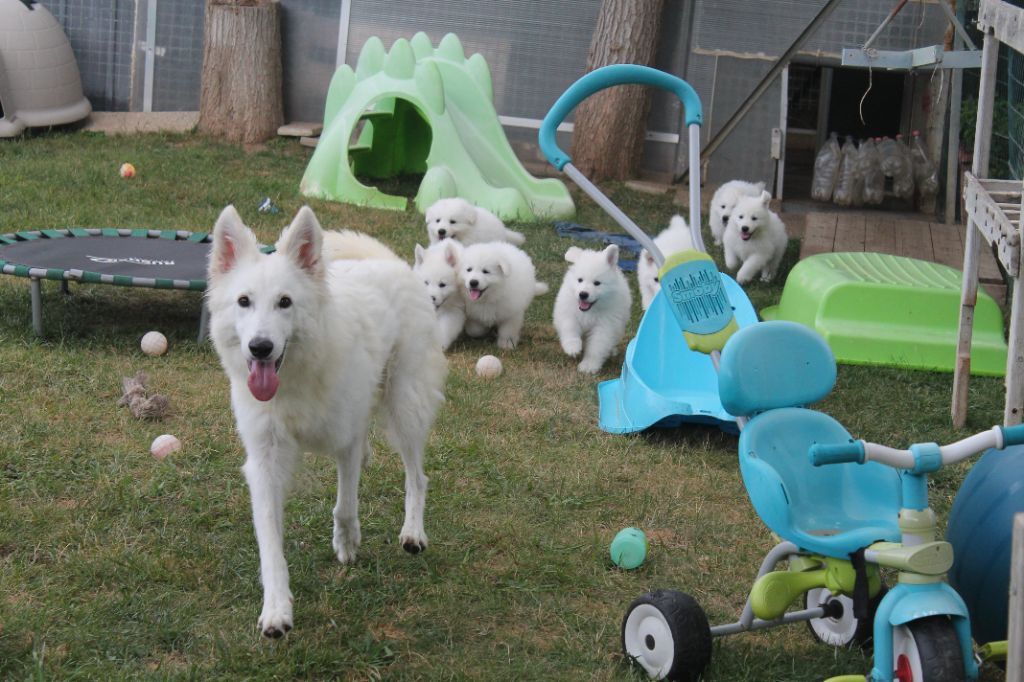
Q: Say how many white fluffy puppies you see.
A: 7